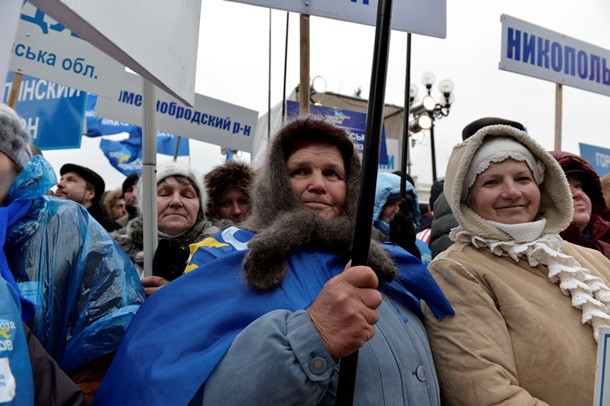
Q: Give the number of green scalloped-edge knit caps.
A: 0